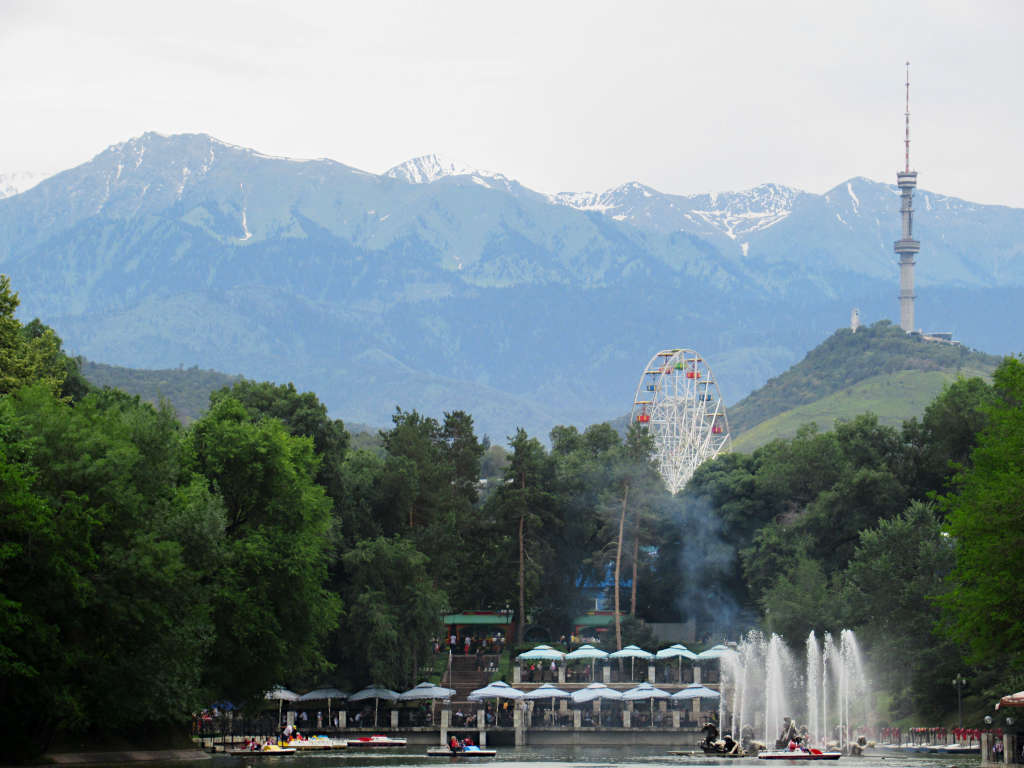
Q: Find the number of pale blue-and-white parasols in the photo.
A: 14